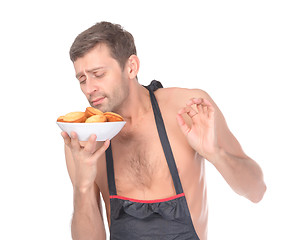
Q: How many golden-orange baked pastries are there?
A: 5